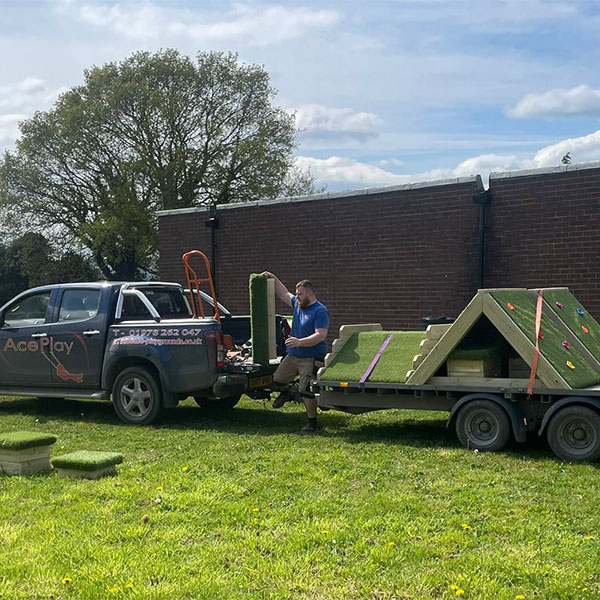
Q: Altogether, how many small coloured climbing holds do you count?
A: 7